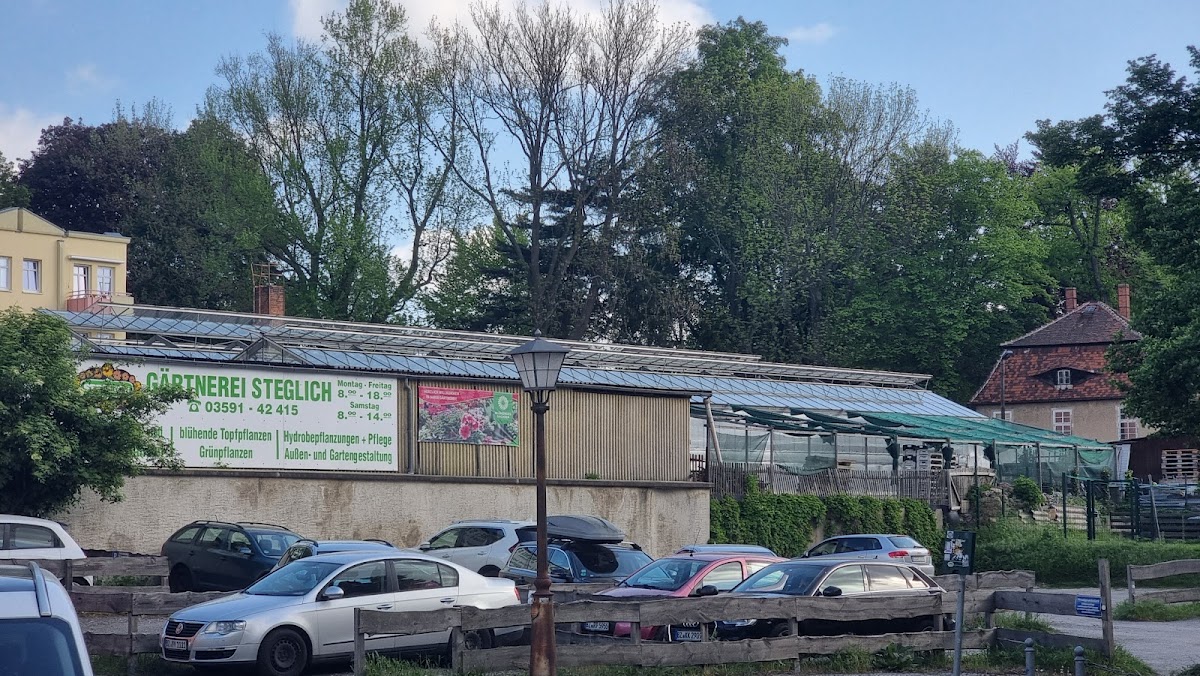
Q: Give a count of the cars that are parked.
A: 11